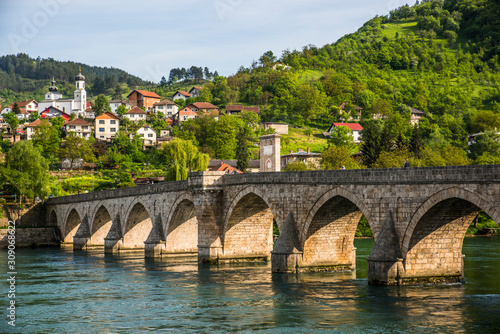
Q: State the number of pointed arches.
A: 8